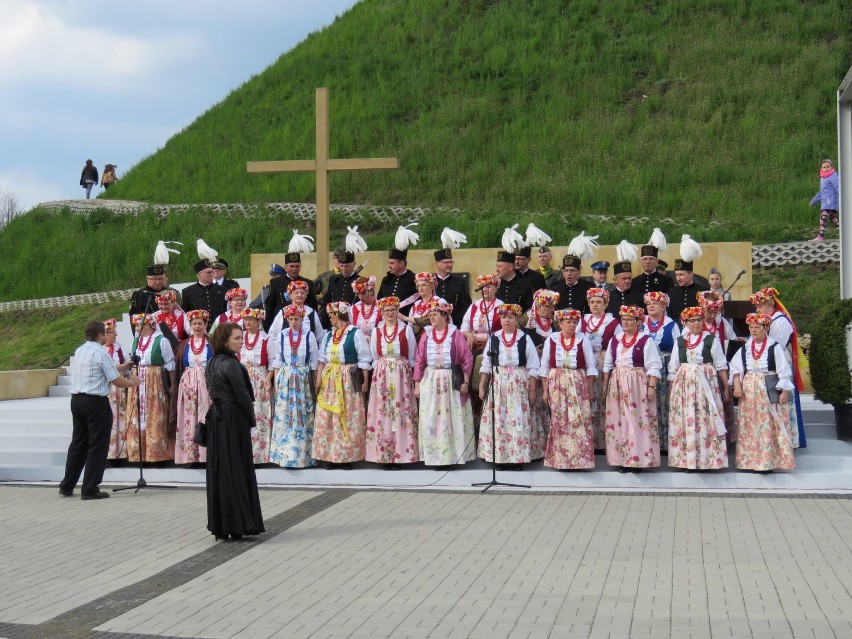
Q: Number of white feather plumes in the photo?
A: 12